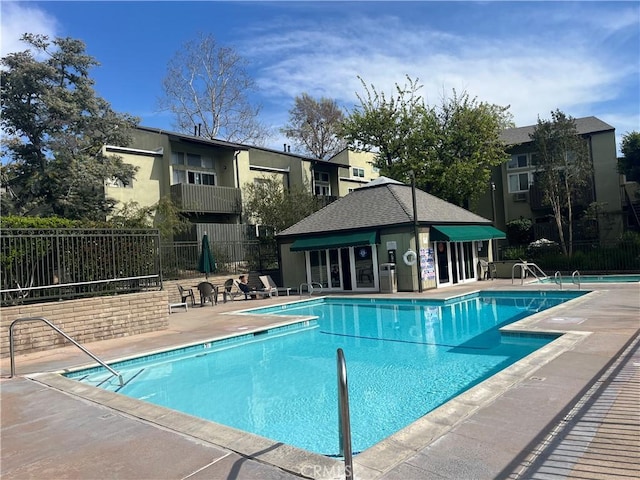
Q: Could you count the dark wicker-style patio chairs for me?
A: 3